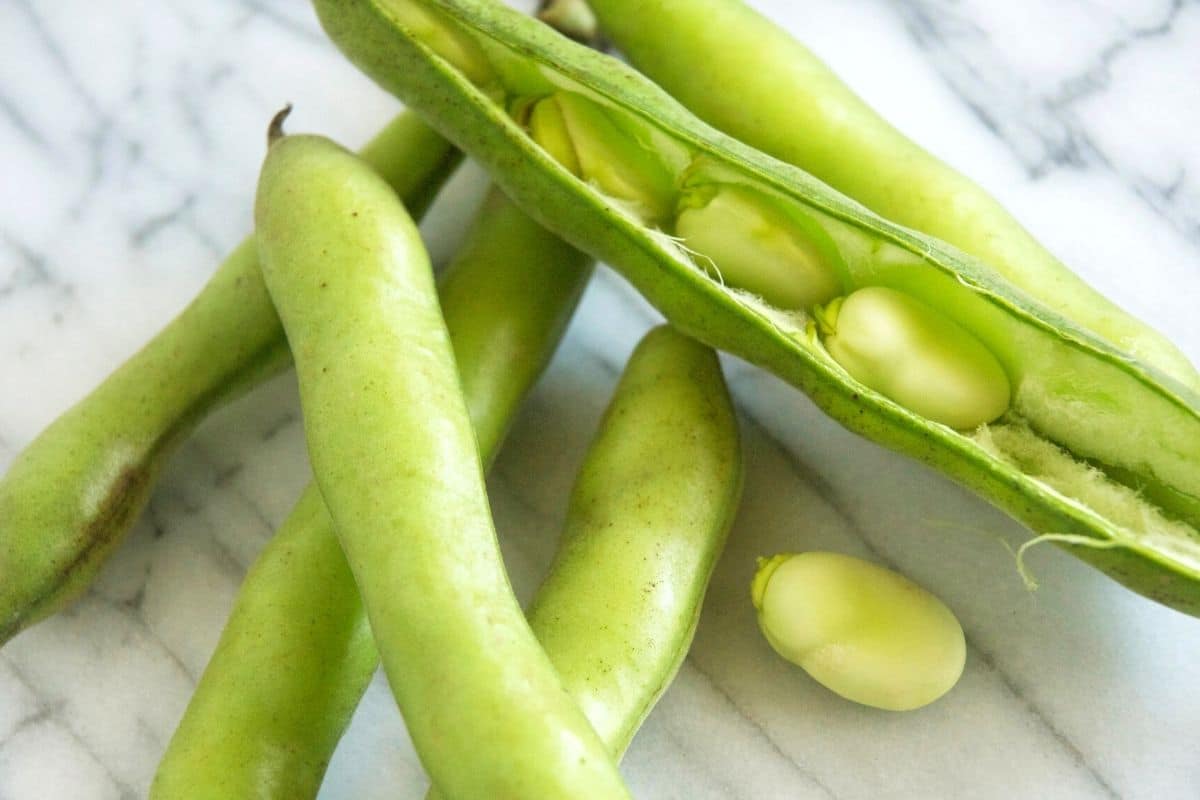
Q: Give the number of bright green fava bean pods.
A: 6